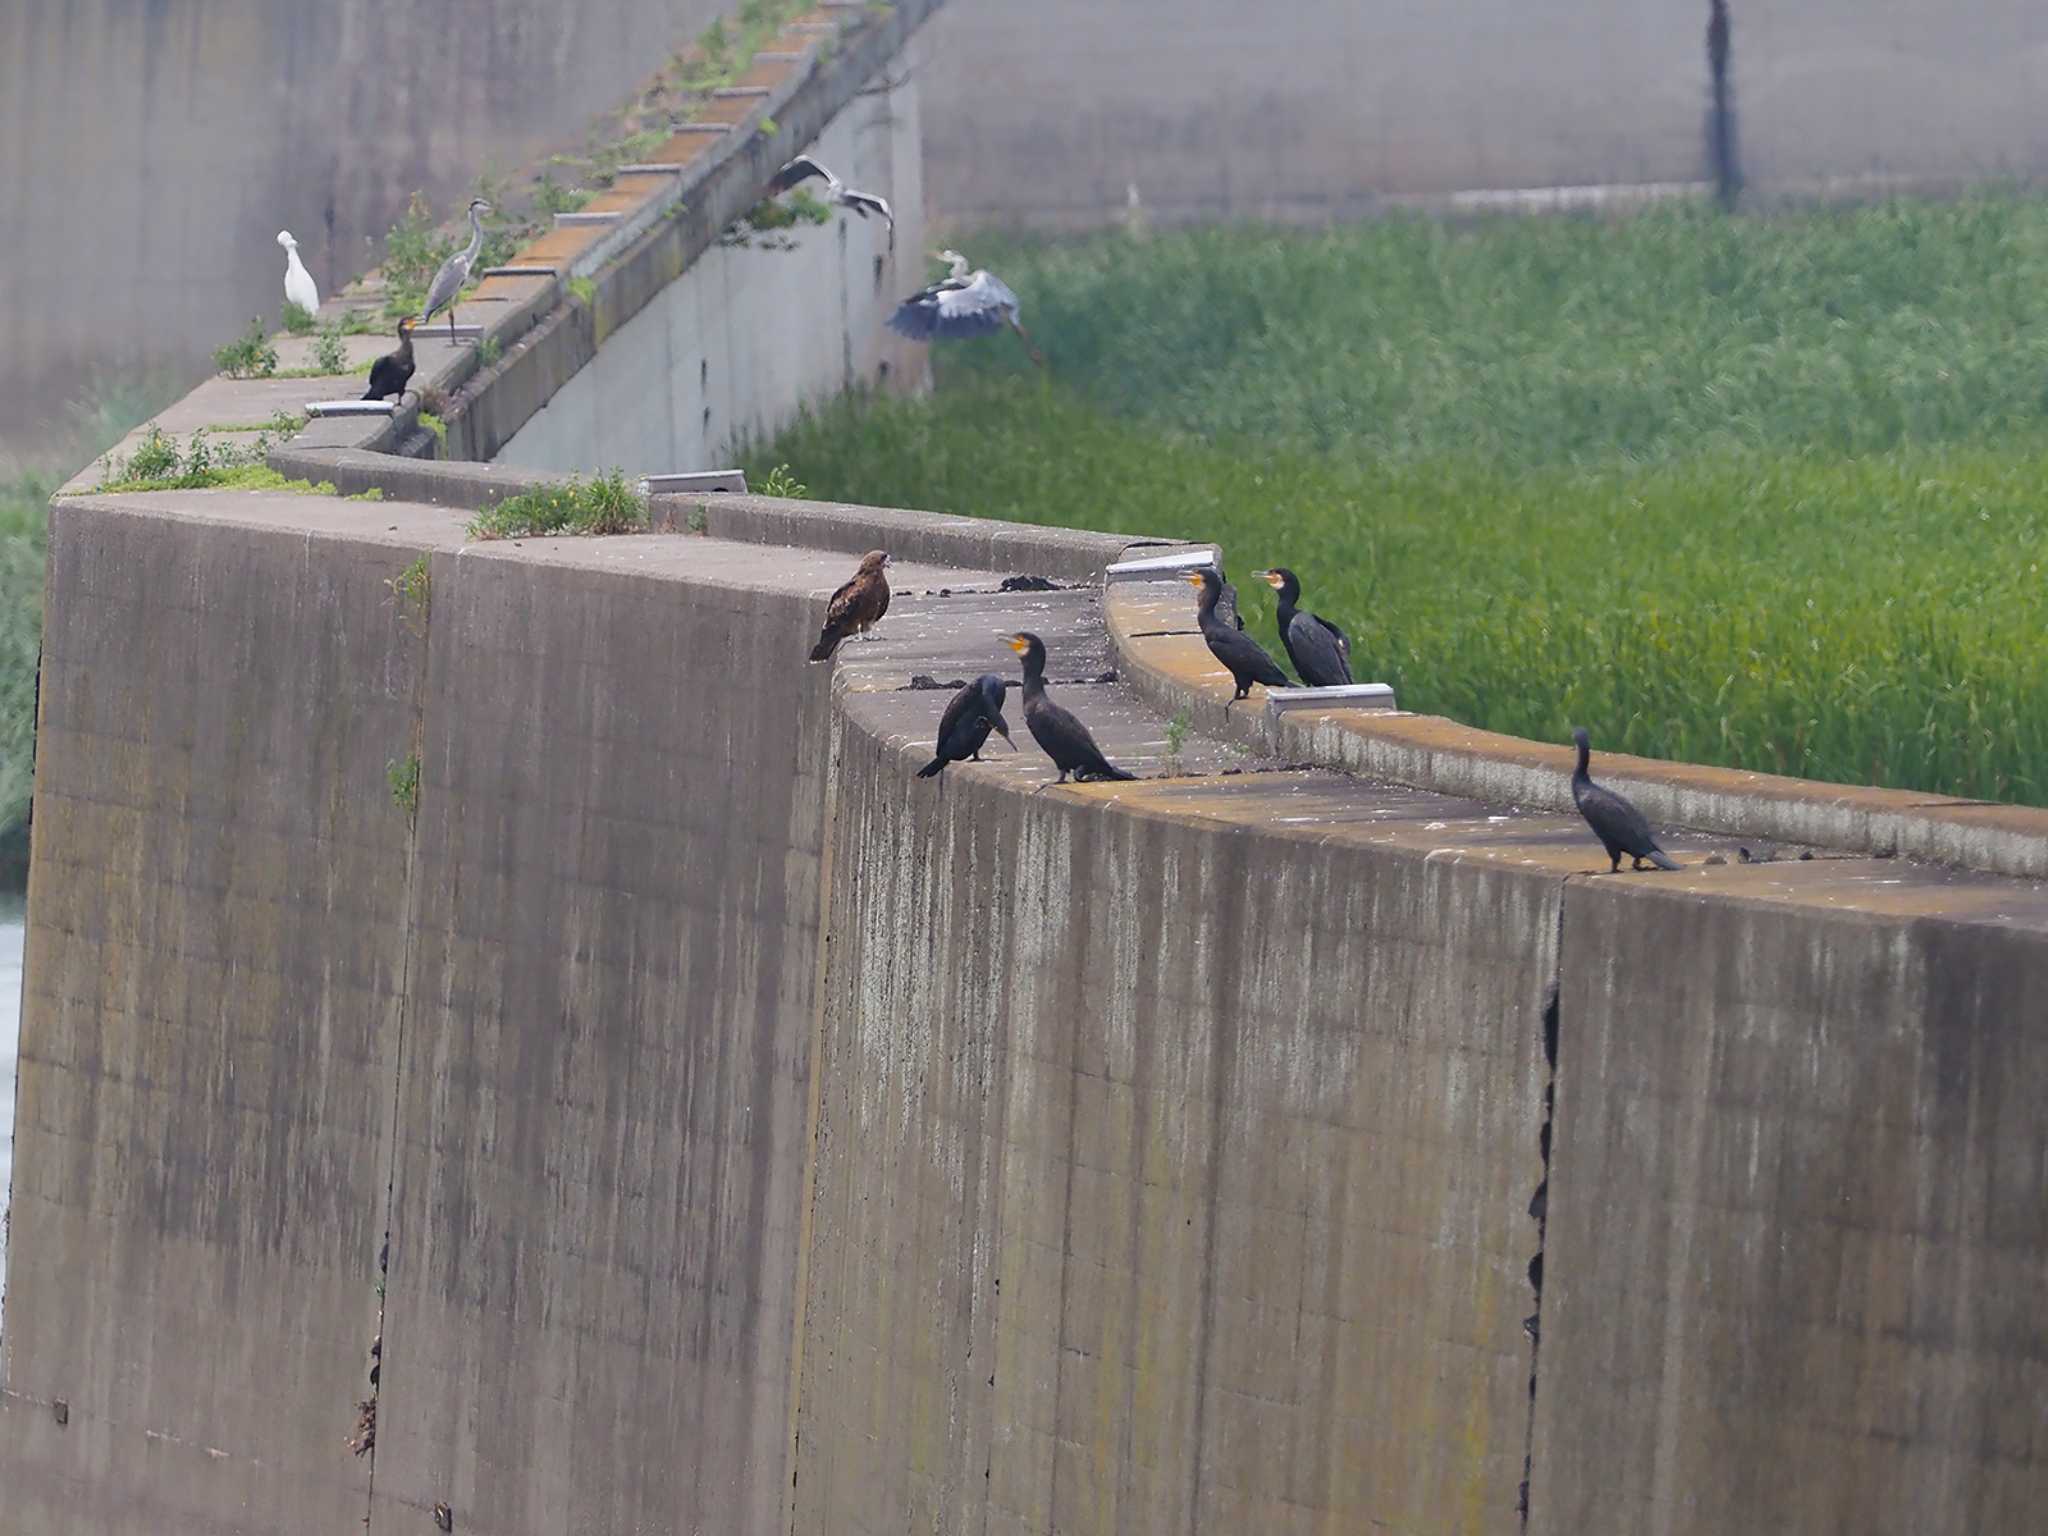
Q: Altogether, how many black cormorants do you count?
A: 6